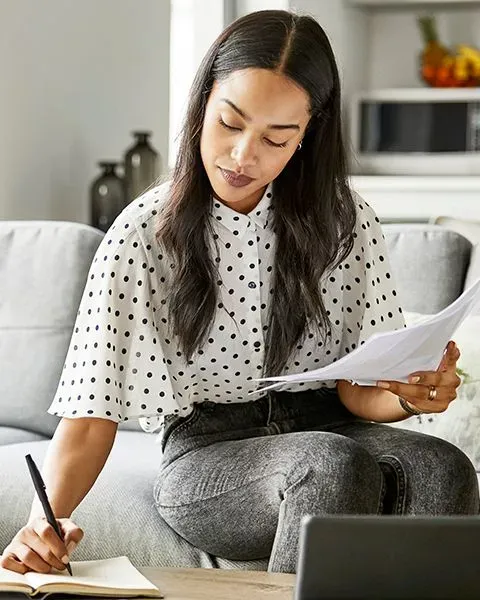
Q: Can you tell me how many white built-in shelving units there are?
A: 1